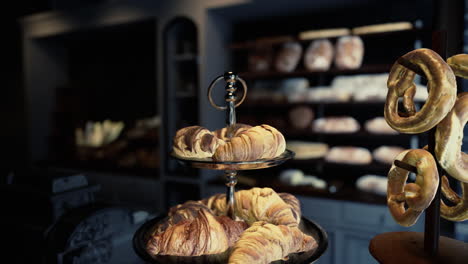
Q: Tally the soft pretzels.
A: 5